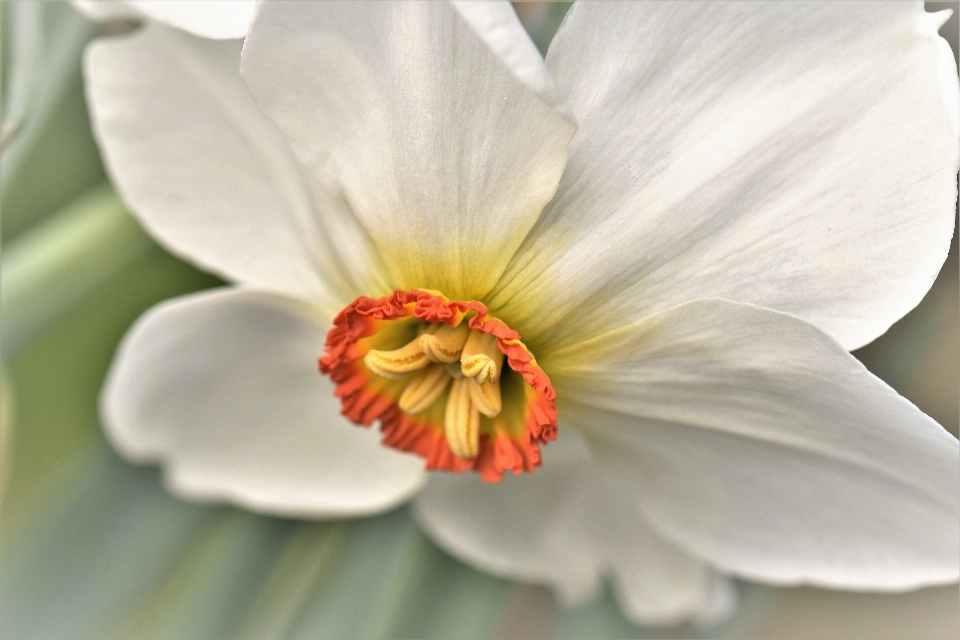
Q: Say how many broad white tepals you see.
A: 6